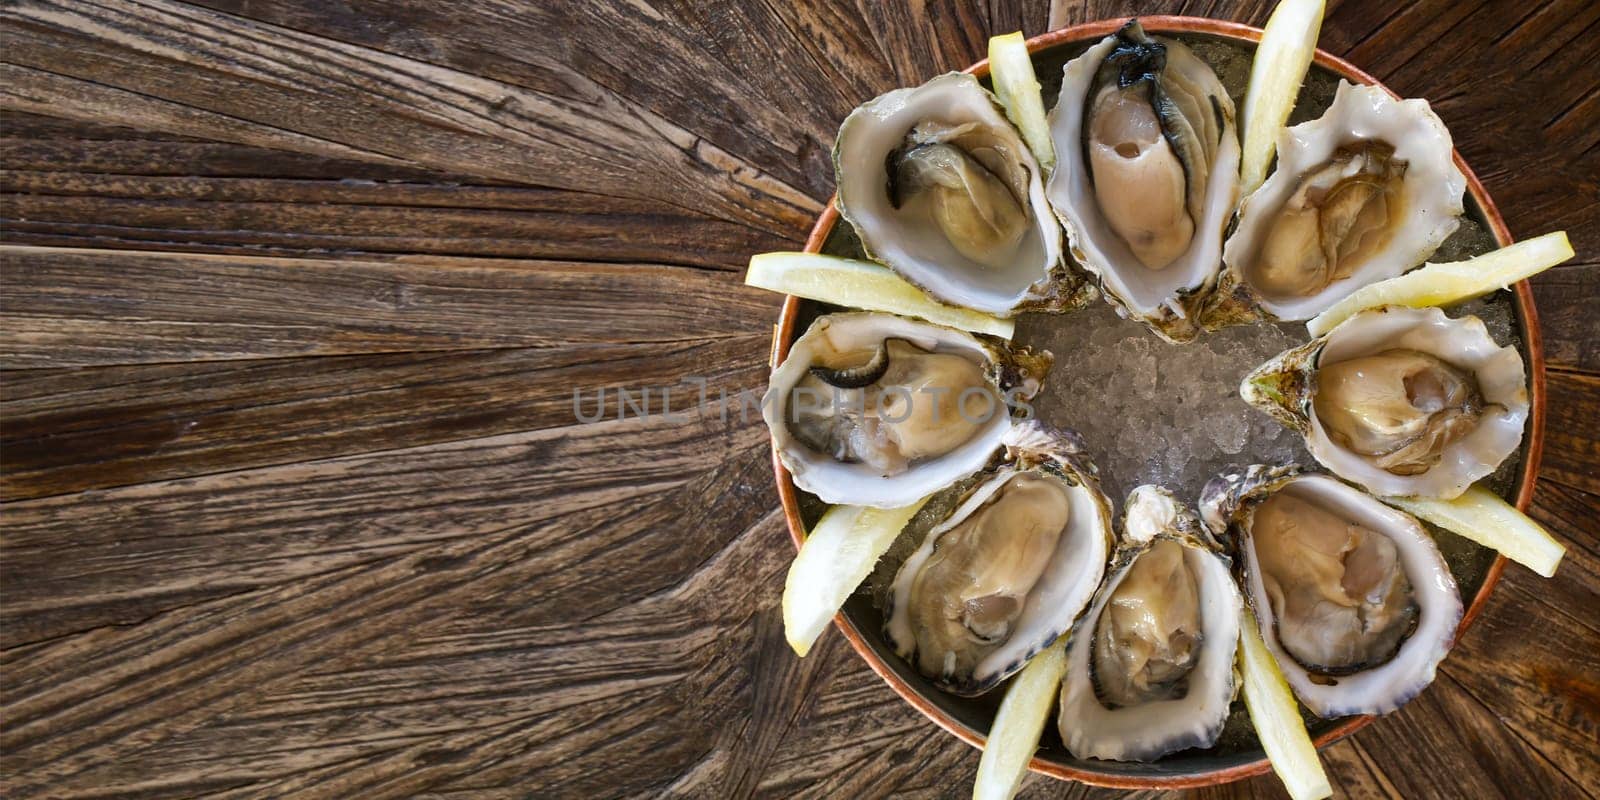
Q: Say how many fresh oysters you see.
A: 8